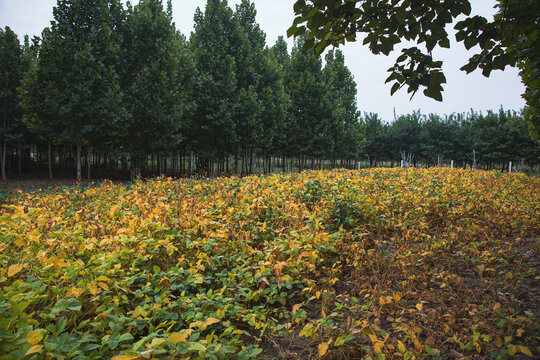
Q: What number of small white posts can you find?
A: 4